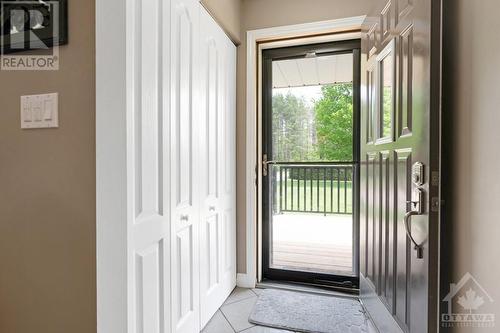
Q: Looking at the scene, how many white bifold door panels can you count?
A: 4